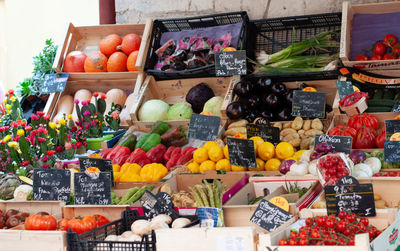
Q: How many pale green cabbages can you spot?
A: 3